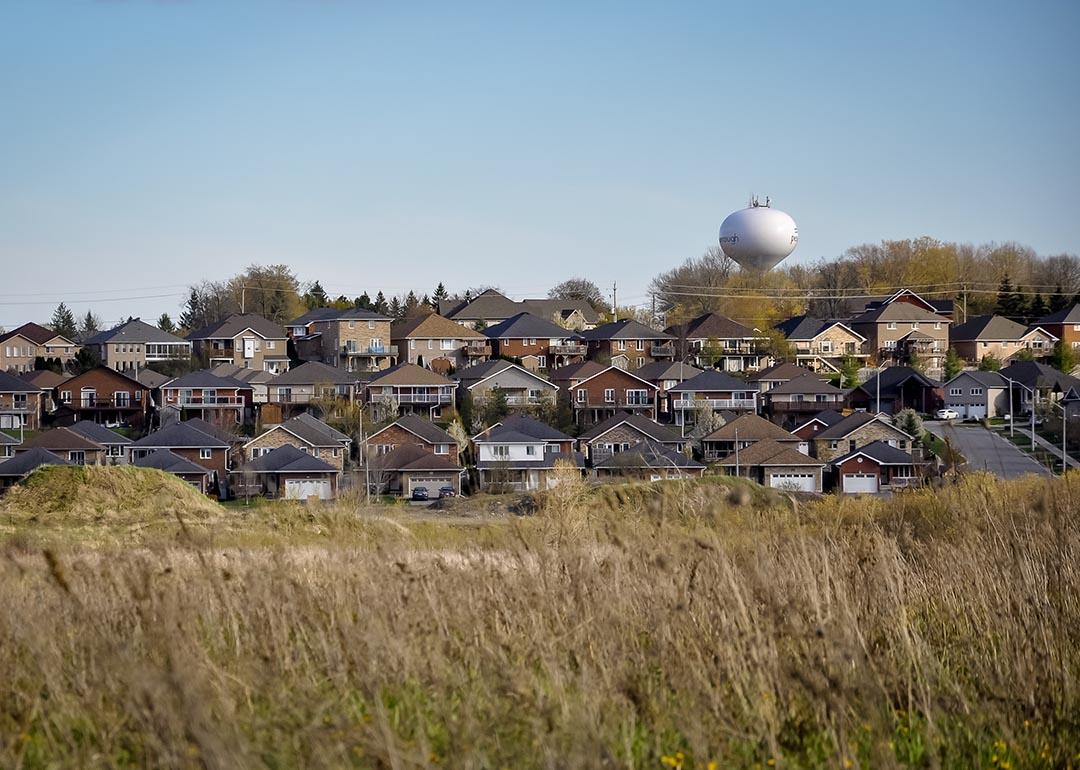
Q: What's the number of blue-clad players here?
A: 0